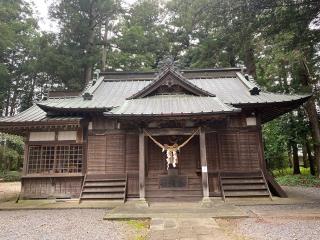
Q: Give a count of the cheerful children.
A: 0